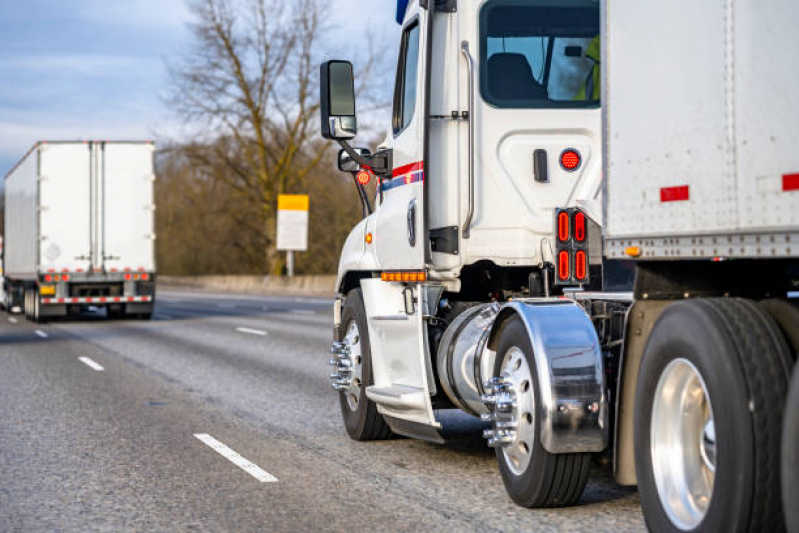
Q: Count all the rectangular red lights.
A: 4